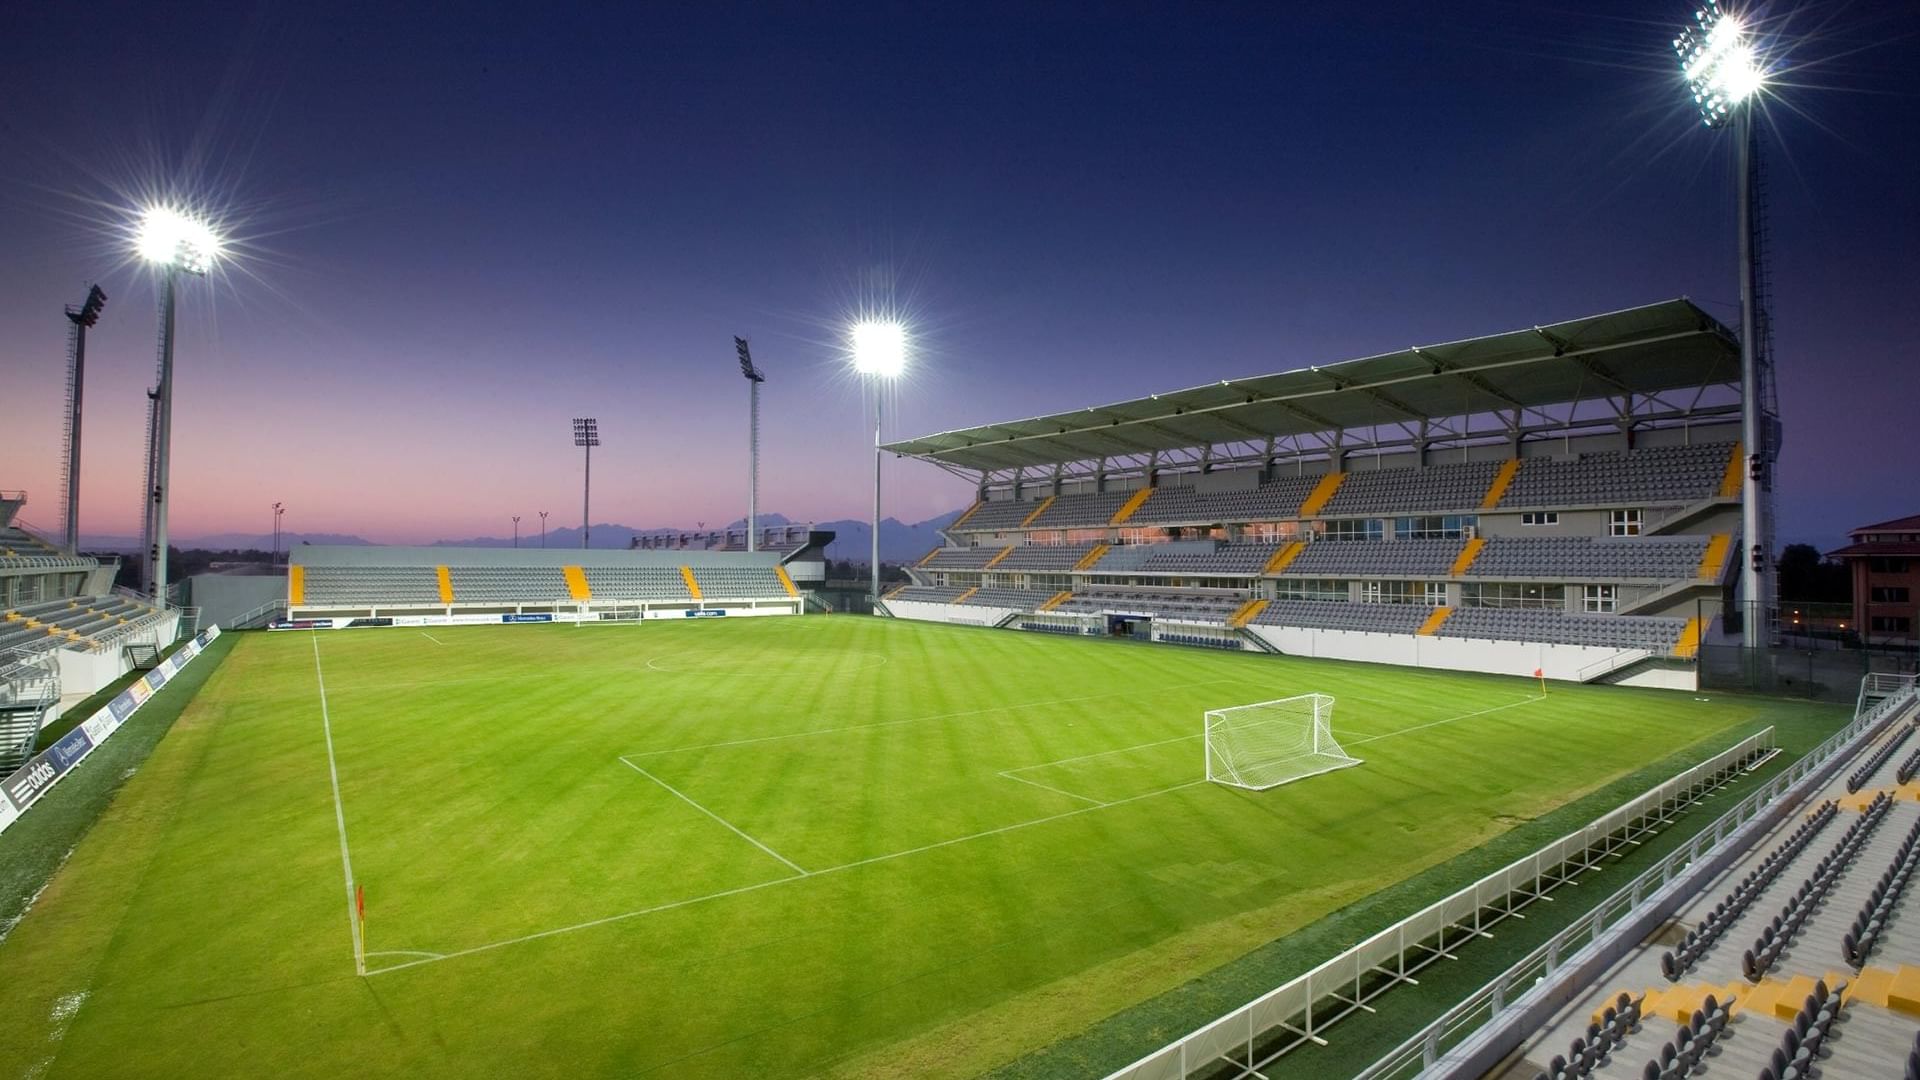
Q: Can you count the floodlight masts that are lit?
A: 3